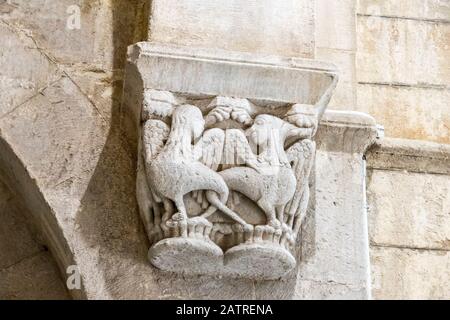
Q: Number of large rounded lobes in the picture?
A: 2